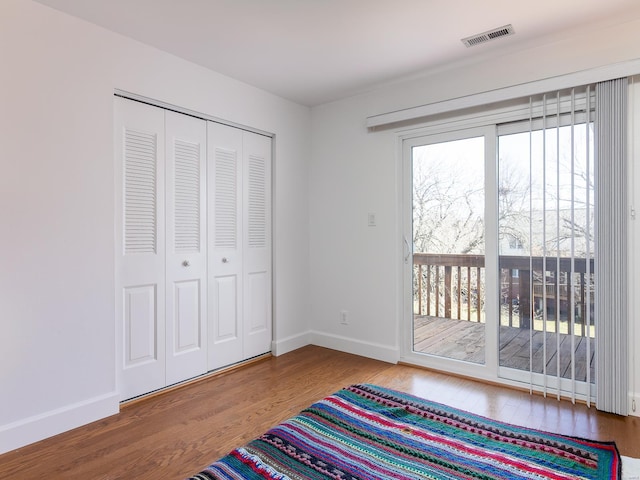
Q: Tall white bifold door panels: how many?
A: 4